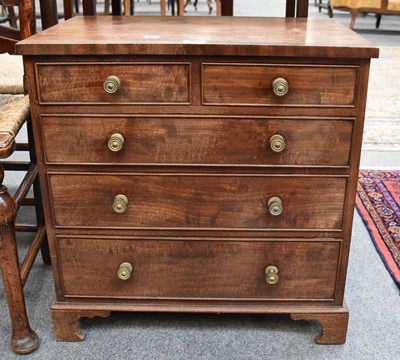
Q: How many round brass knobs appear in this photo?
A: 8